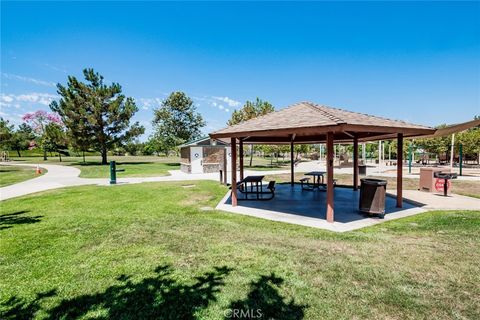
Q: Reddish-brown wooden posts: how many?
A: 6